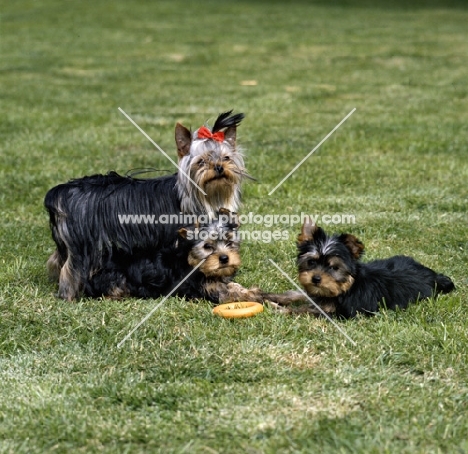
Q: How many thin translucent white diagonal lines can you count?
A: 4